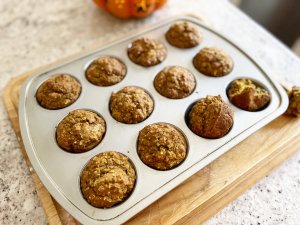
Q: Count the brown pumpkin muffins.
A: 12